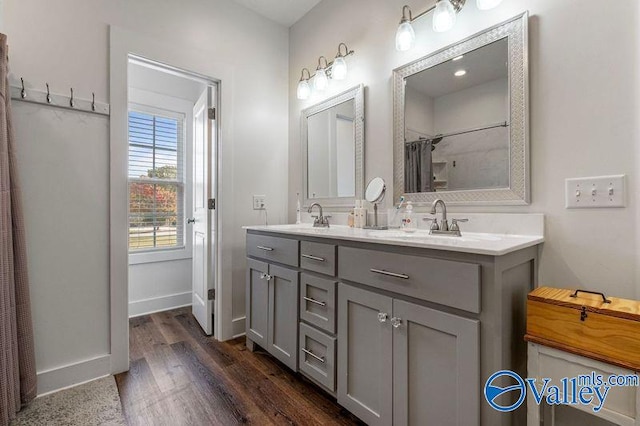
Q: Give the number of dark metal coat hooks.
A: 4